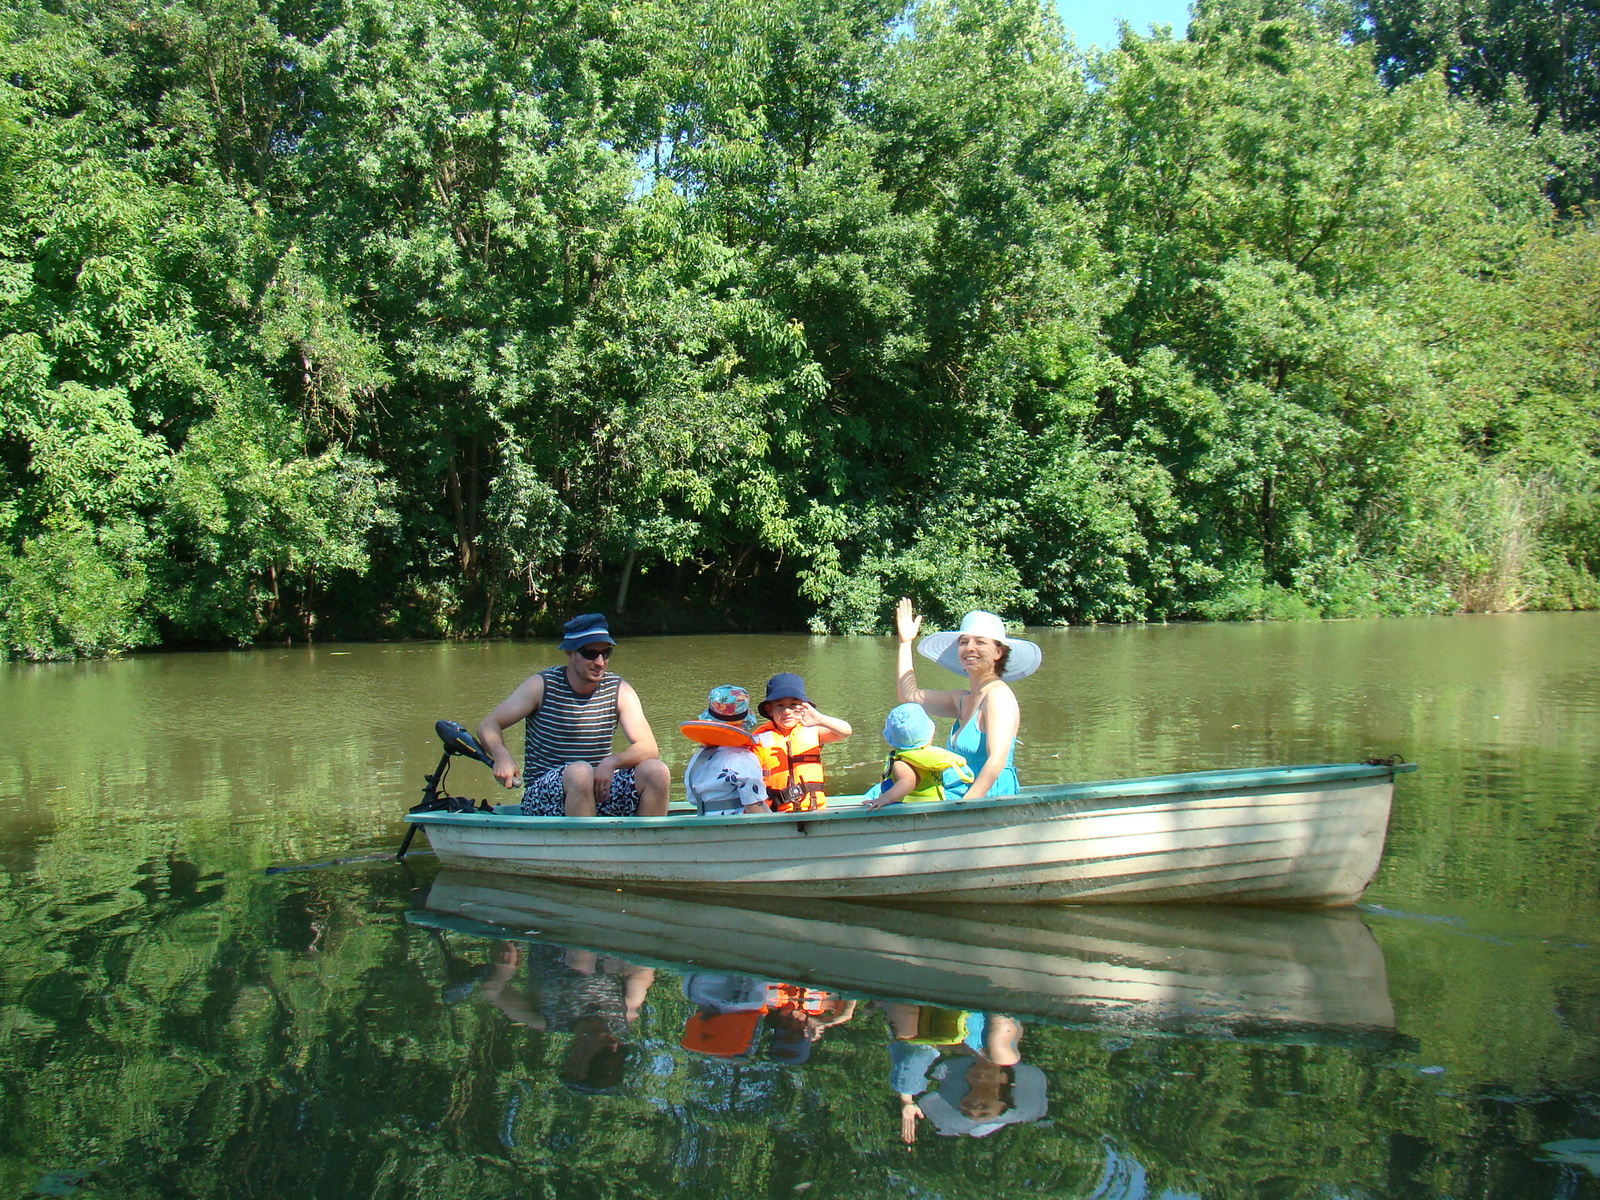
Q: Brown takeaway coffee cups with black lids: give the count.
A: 0